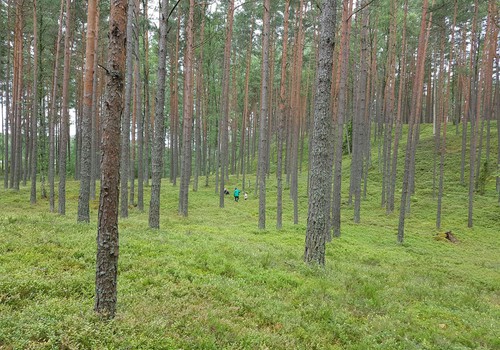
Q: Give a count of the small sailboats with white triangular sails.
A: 0